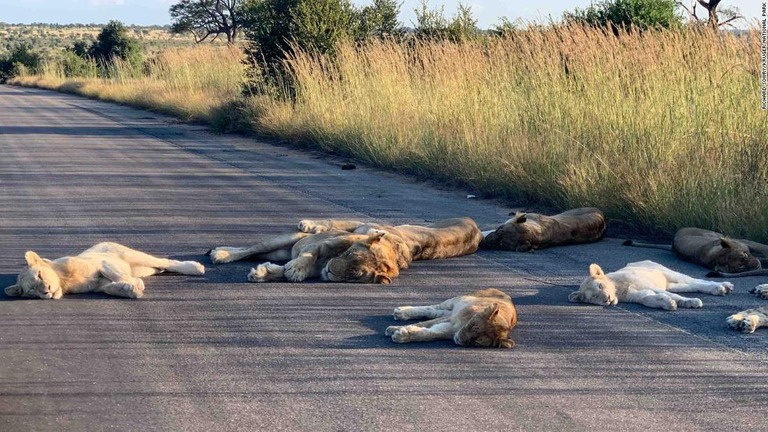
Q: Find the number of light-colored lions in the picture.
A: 2